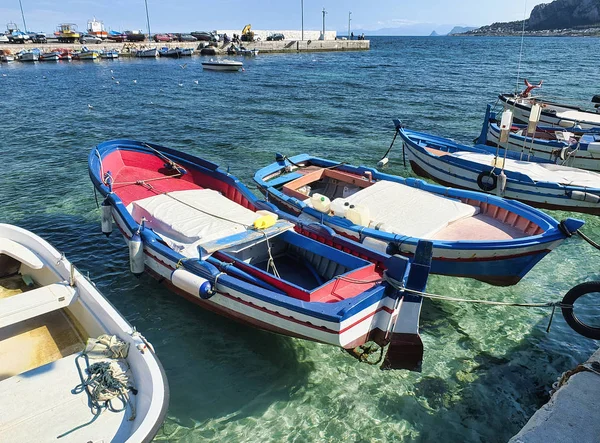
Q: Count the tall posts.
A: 5